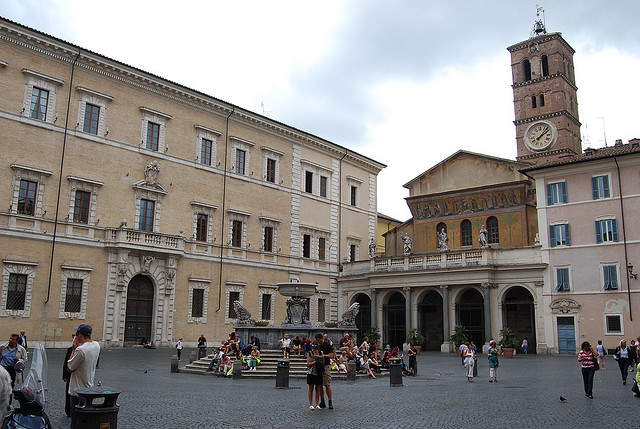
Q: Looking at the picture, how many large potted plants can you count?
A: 4